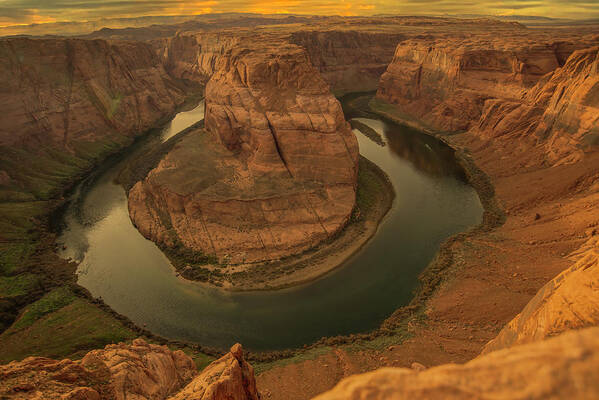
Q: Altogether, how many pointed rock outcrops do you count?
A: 1